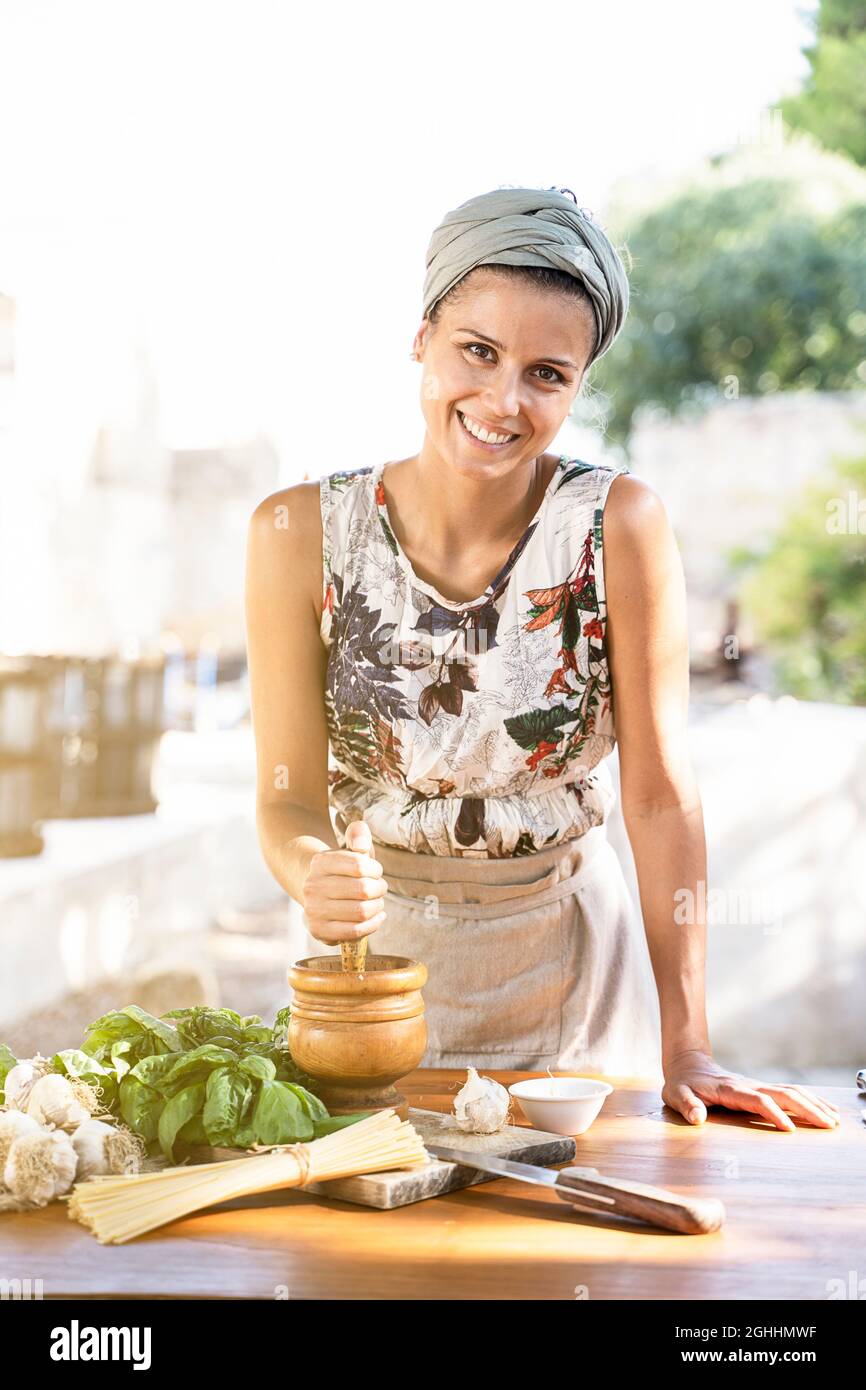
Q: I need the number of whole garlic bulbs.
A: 6